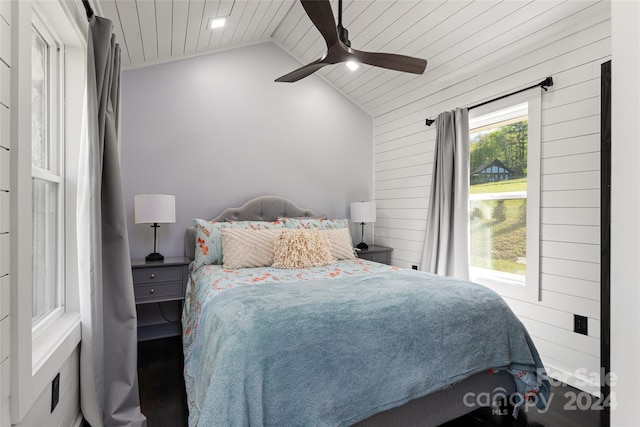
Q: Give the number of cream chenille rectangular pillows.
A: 2